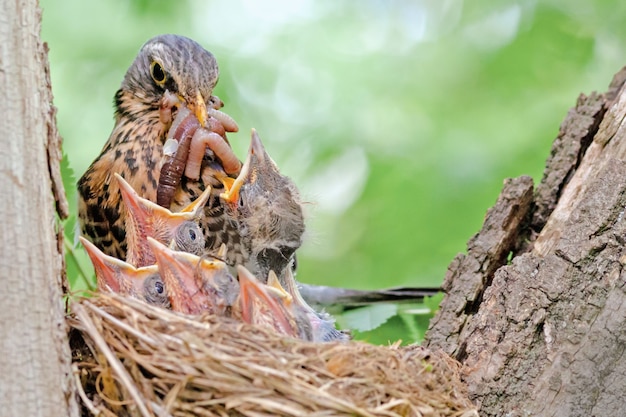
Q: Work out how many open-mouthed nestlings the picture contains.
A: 5